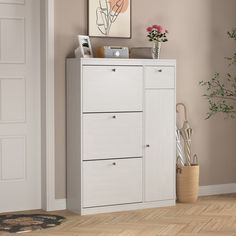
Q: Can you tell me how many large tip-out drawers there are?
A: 3